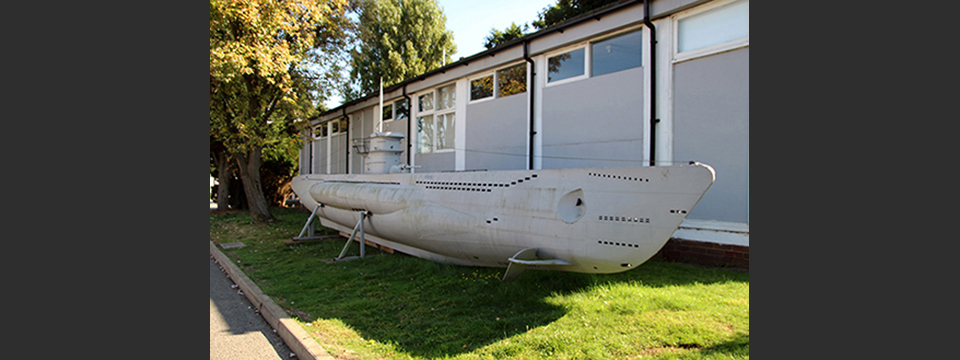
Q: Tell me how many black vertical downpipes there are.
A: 5